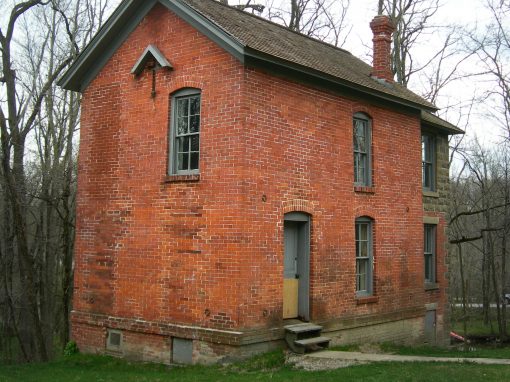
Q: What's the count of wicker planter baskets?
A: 0